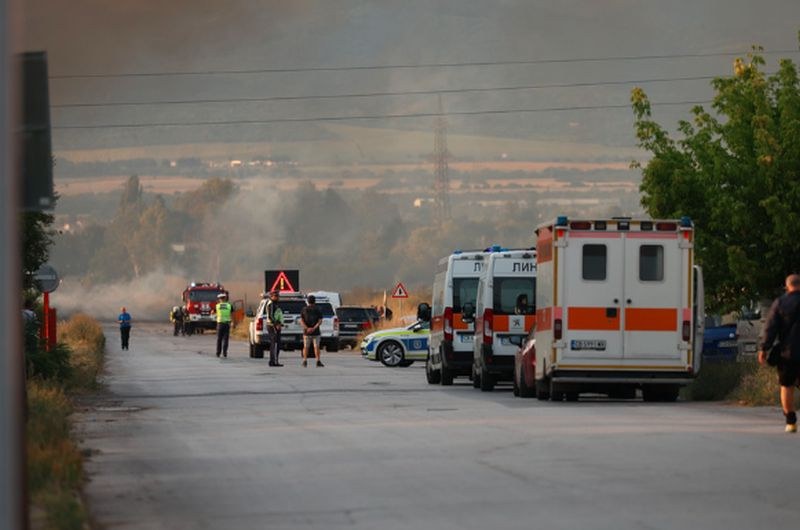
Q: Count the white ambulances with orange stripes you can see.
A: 3